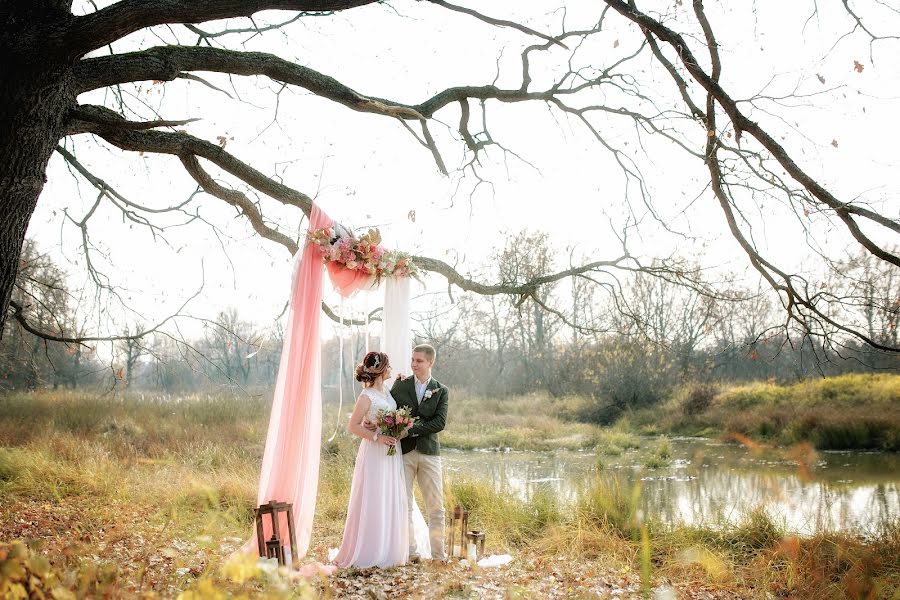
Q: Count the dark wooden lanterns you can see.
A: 4